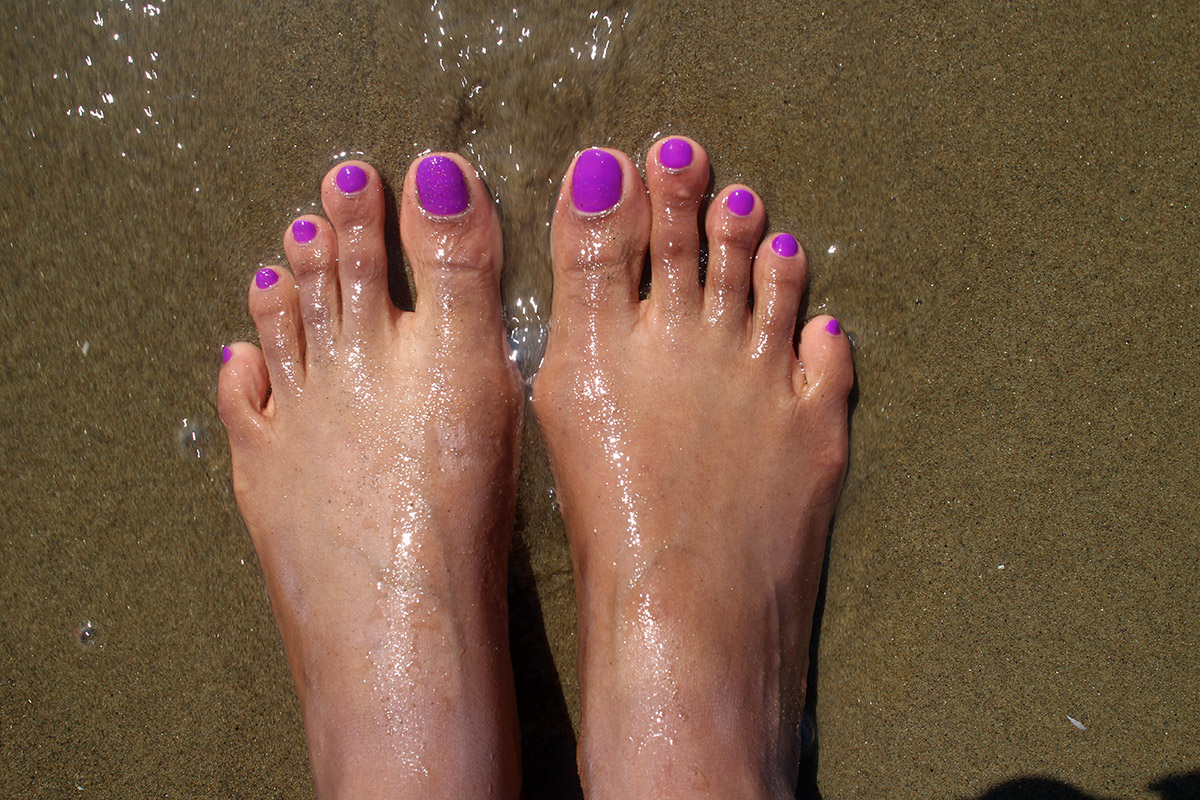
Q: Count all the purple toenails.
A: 10